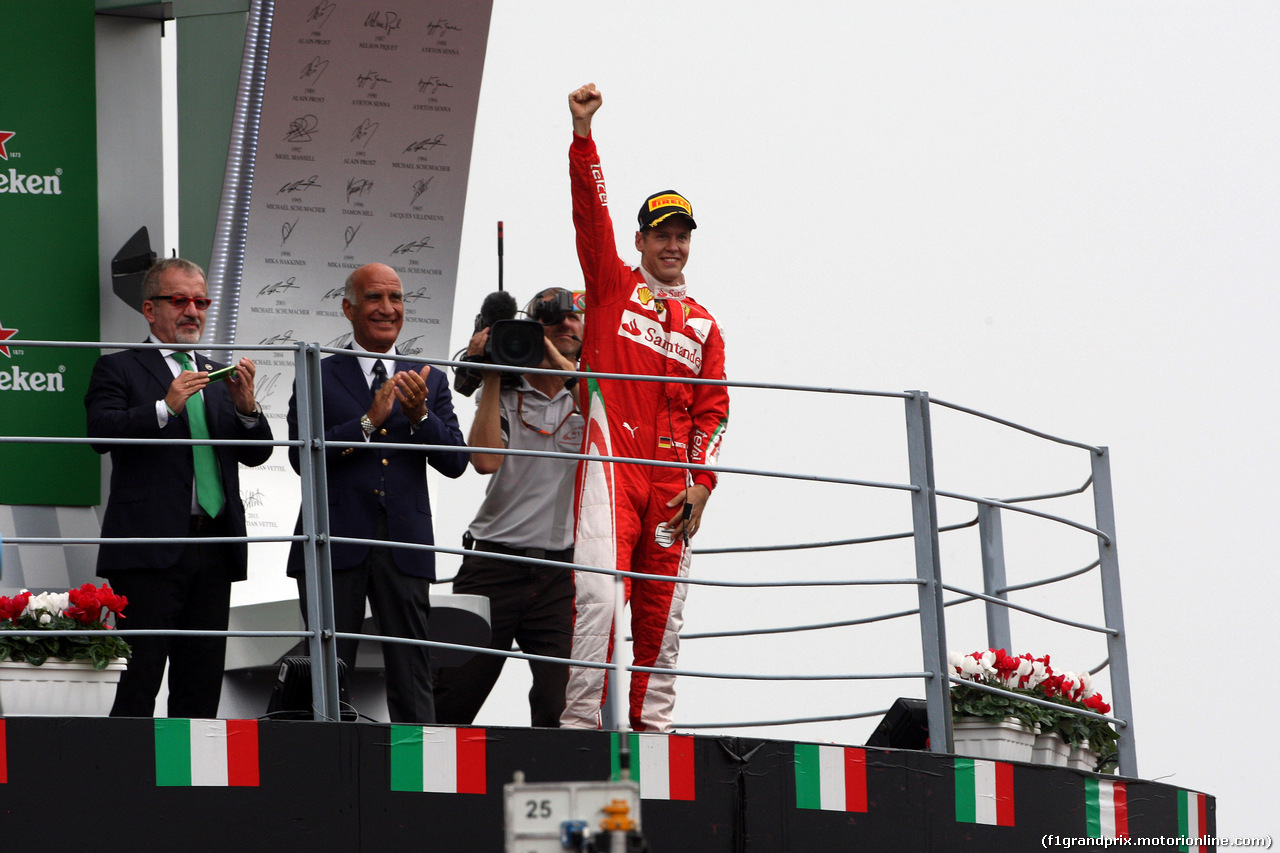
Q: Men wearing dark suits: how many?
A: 2